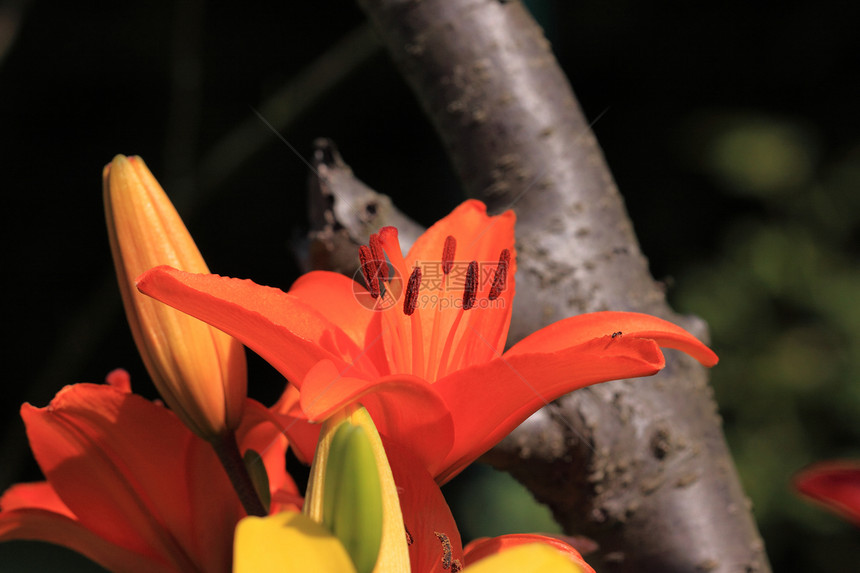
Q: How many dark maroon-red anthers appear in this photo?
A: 6